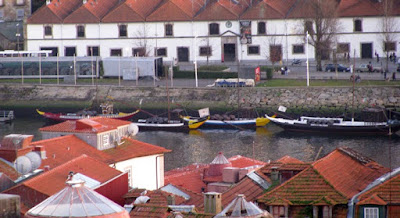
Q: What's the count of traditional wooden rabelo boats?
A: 4